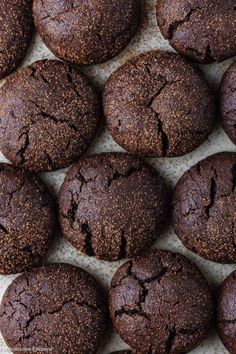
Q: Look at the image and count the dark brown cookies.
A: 12